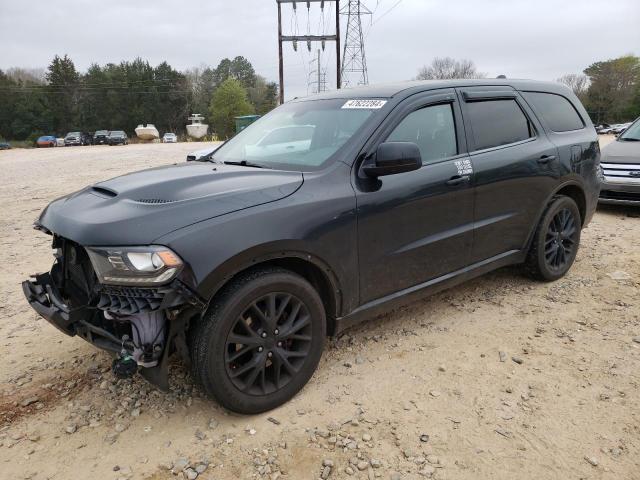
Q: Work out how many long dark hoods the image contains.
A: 1